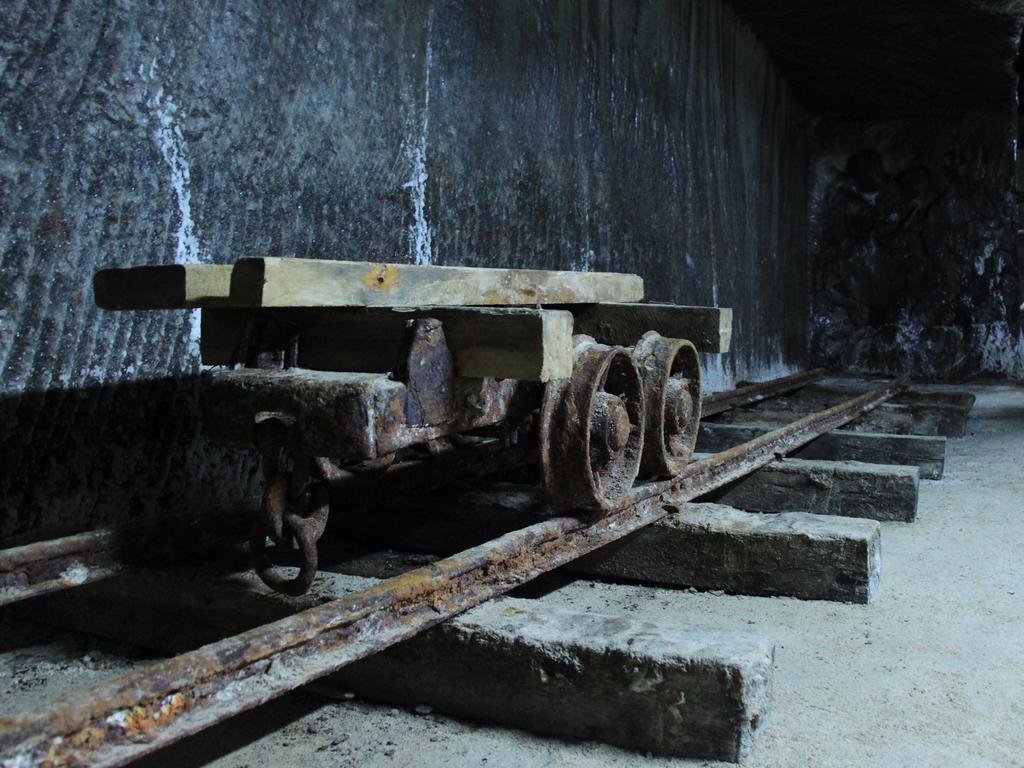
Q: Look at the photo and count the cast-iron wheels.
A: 2